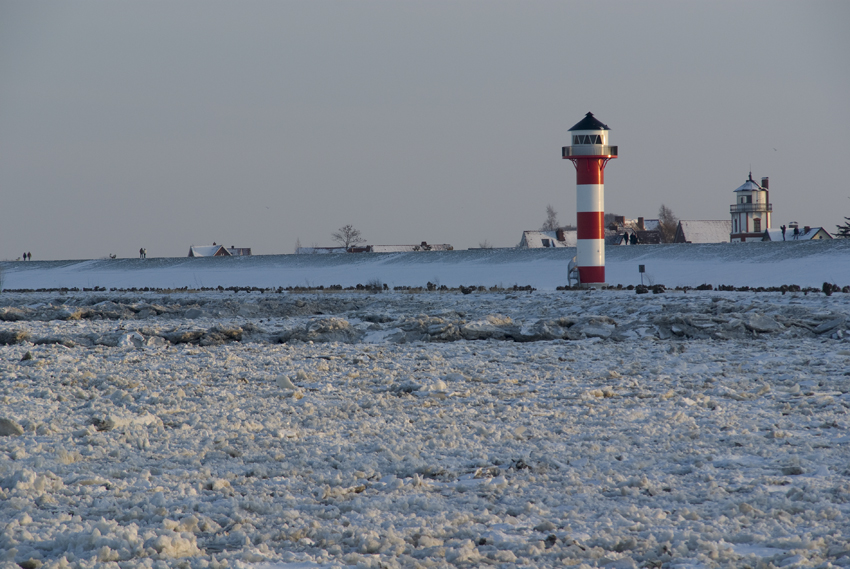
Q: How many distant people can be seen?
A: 9